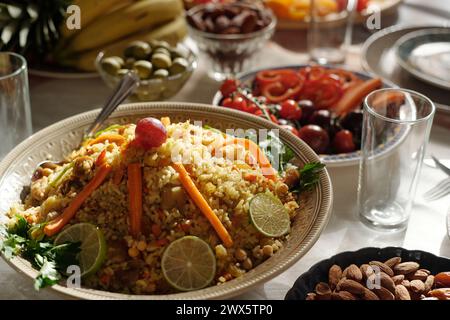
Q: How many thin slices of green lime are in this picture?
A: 3